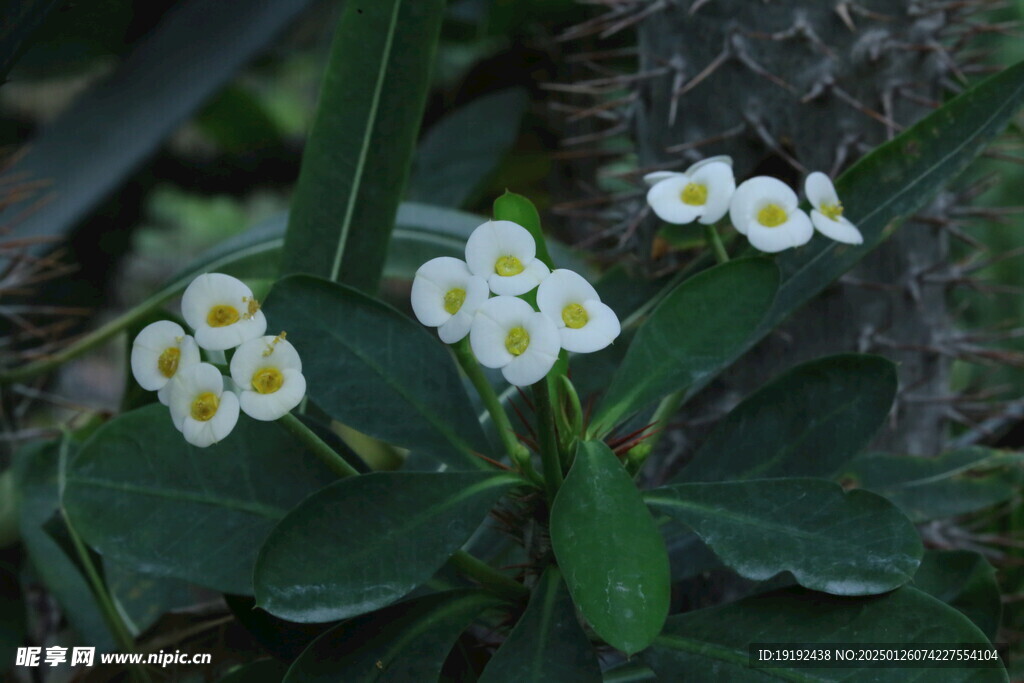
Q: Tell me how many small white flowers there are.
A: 11